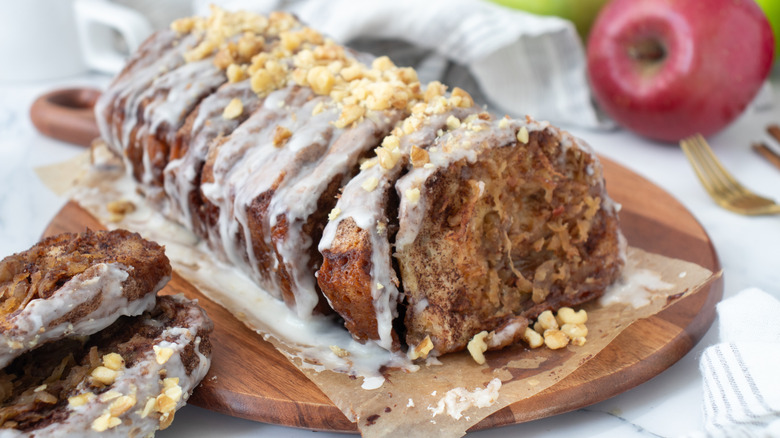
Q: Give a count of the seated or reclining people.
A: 0